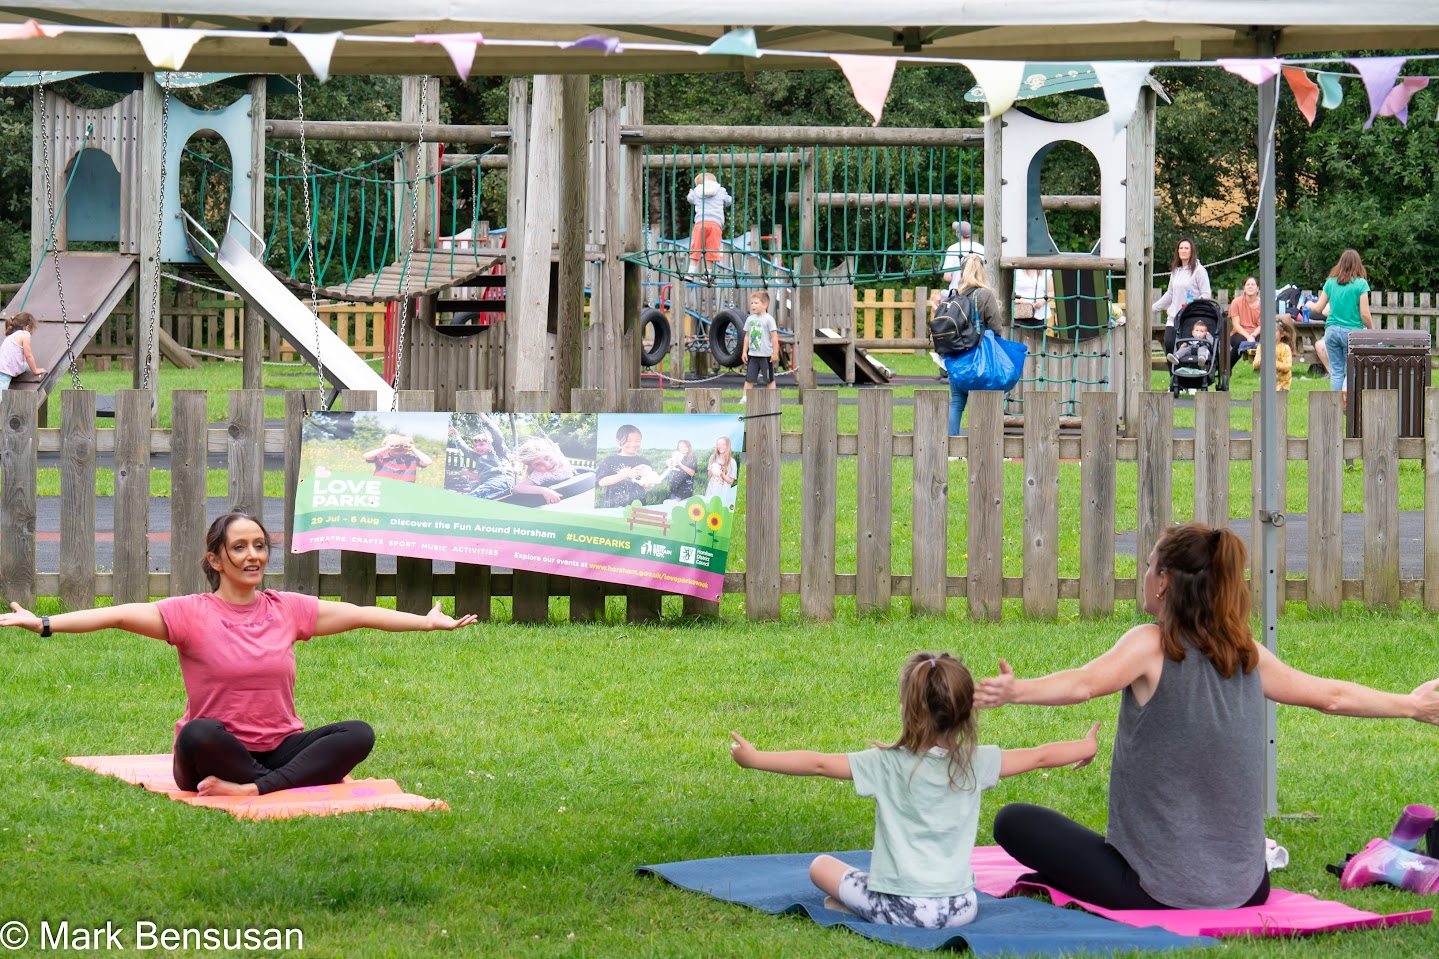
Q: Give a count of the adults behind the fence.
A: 6